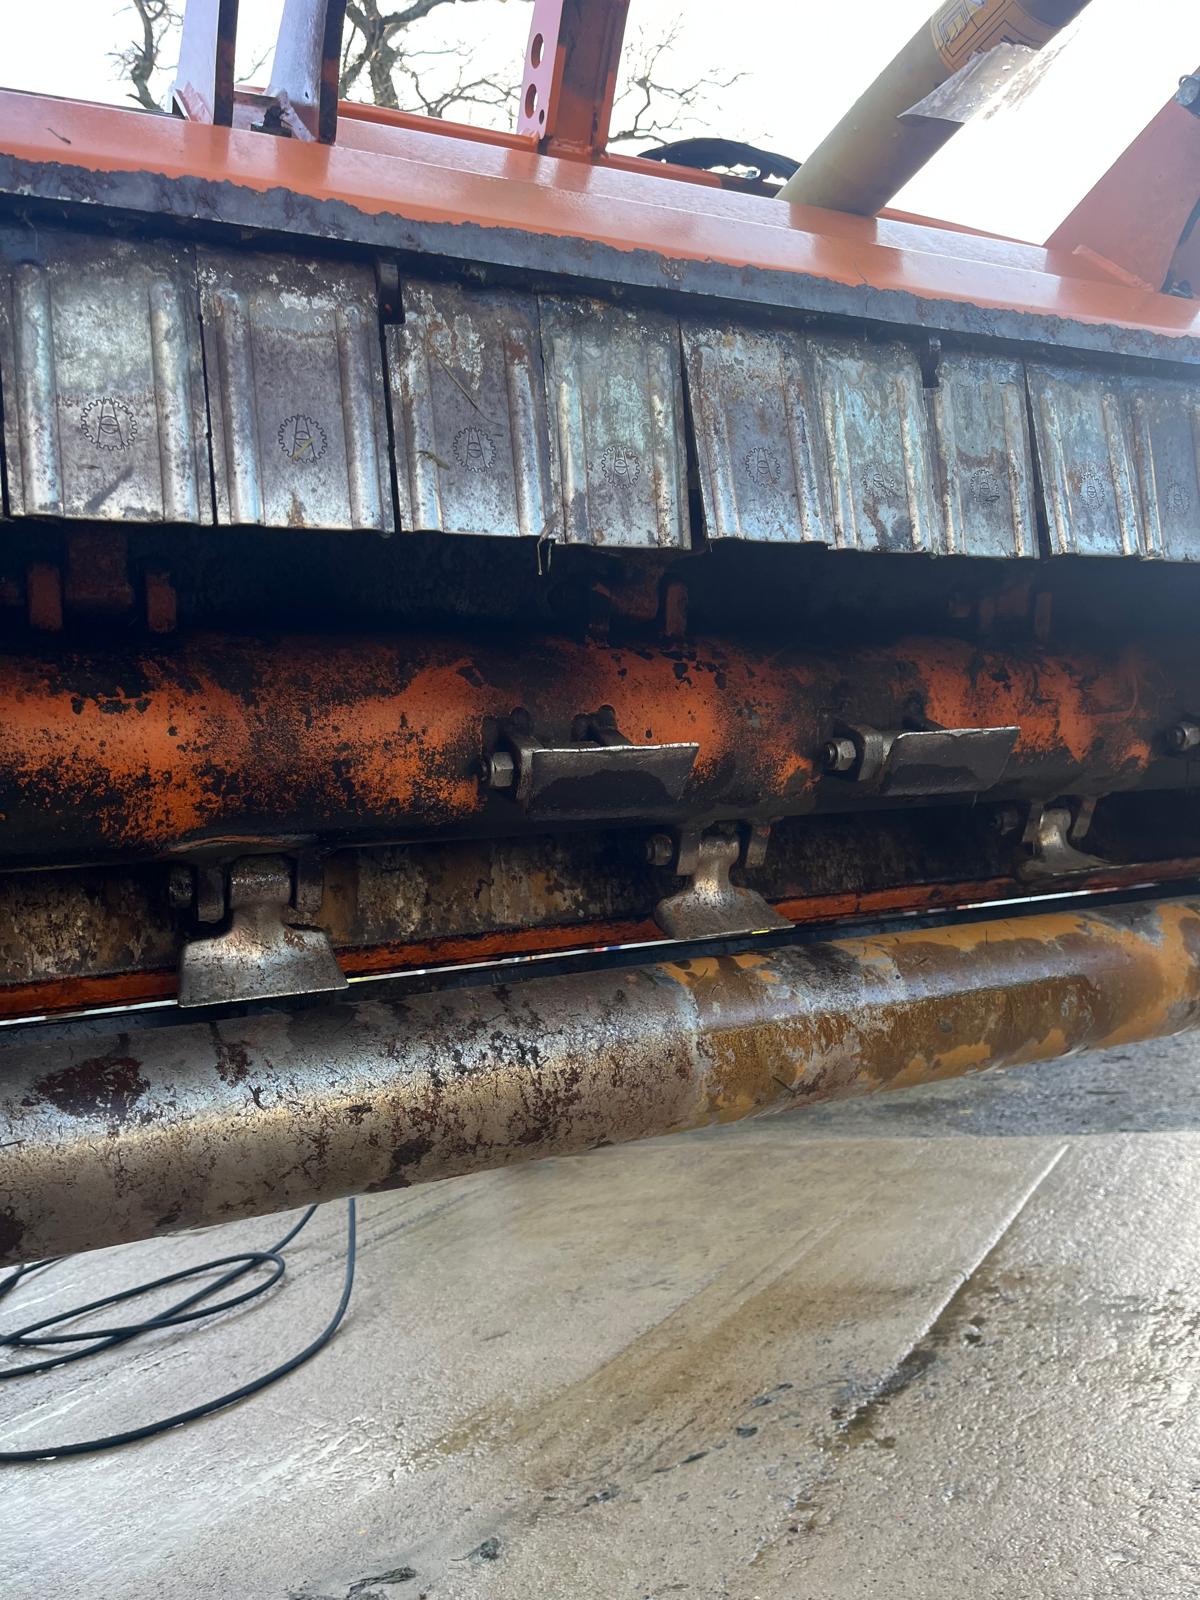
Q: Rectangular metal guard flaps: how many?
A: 9